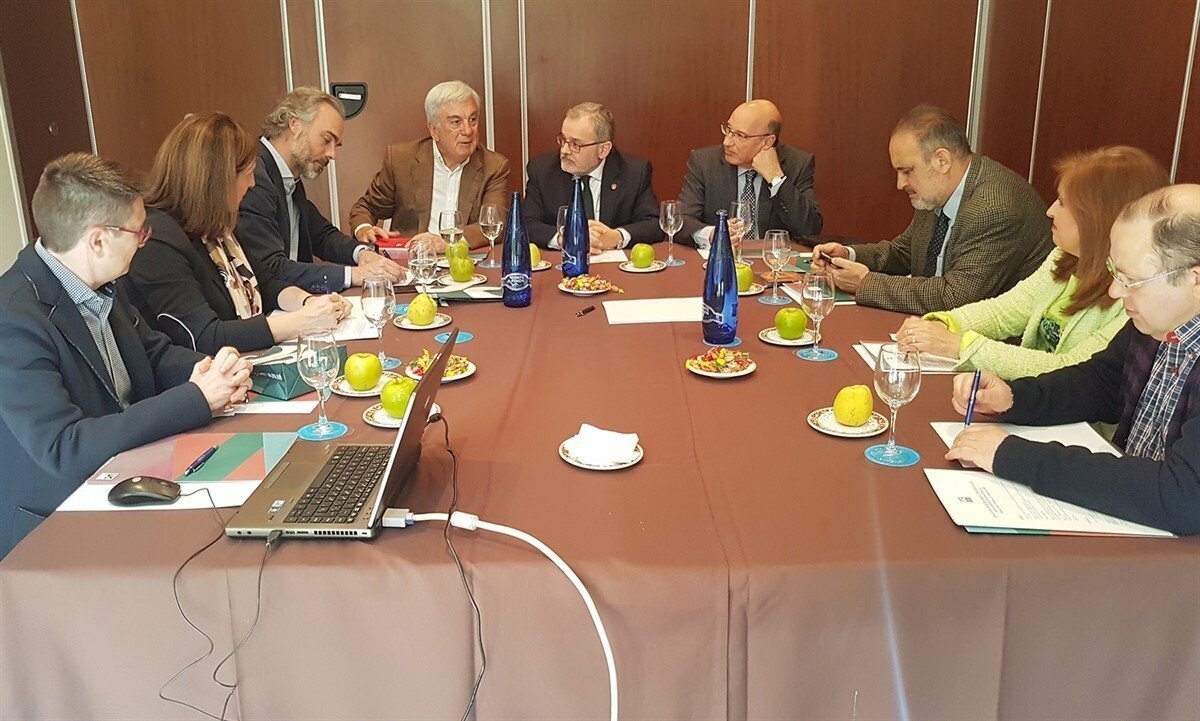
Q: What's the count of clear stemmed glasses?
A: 11